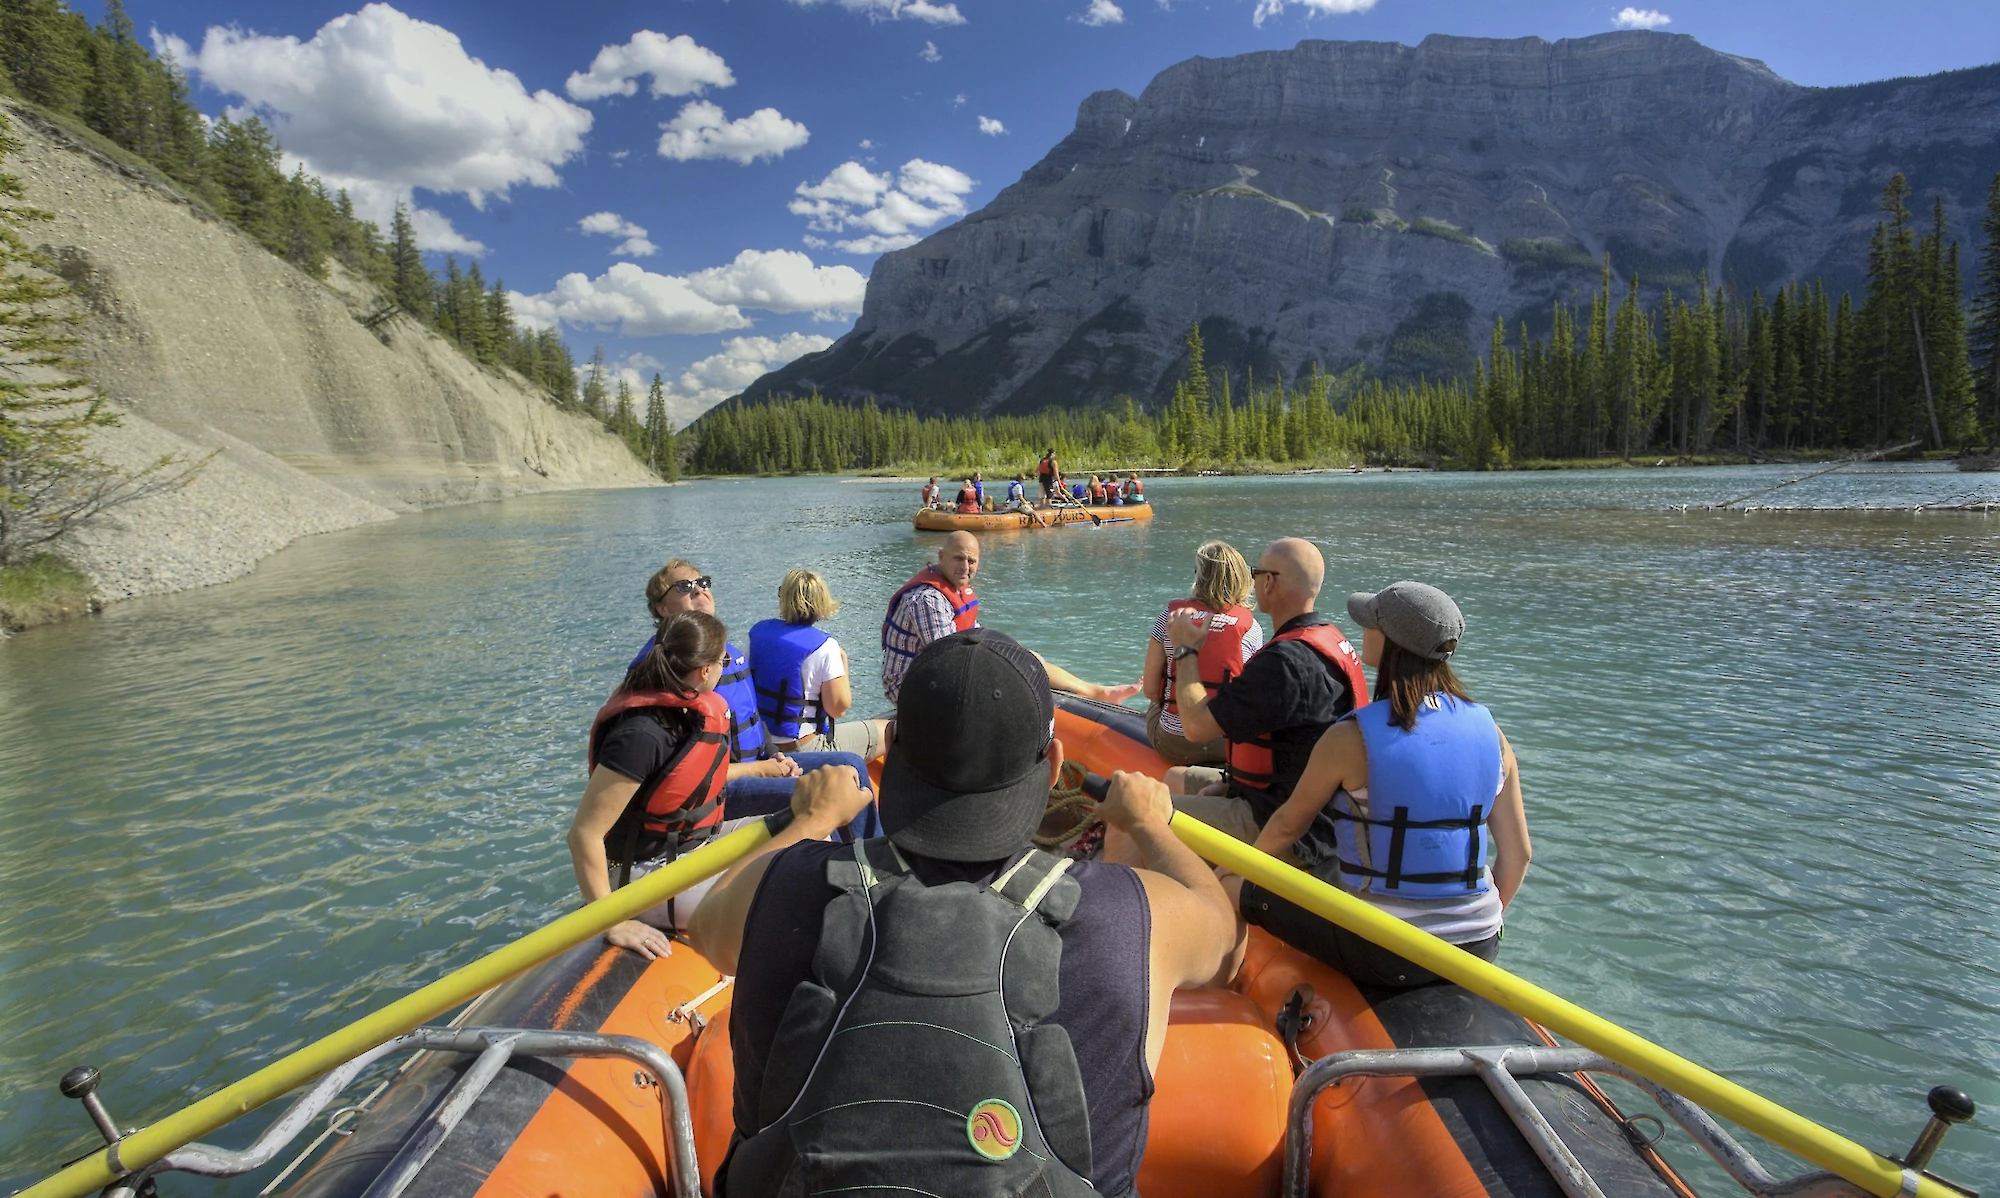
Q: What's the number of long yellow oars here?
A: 2